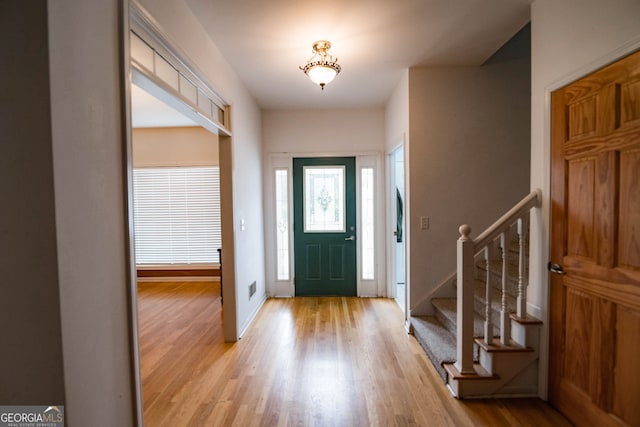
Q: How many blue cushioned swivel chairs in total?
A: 0